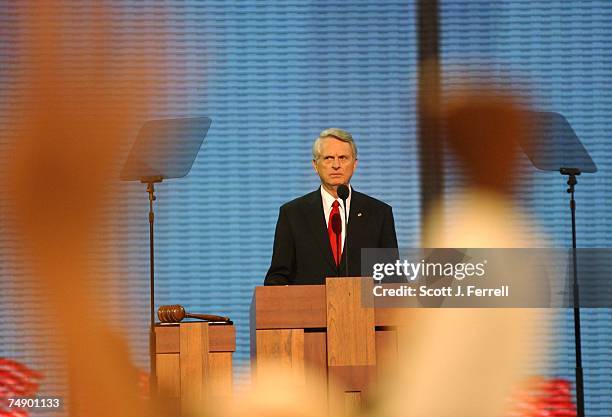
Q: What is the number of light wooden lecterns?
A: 2